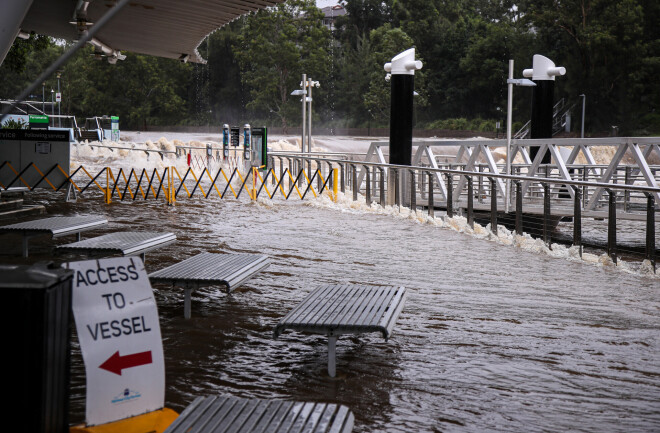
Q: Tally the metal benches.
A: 5